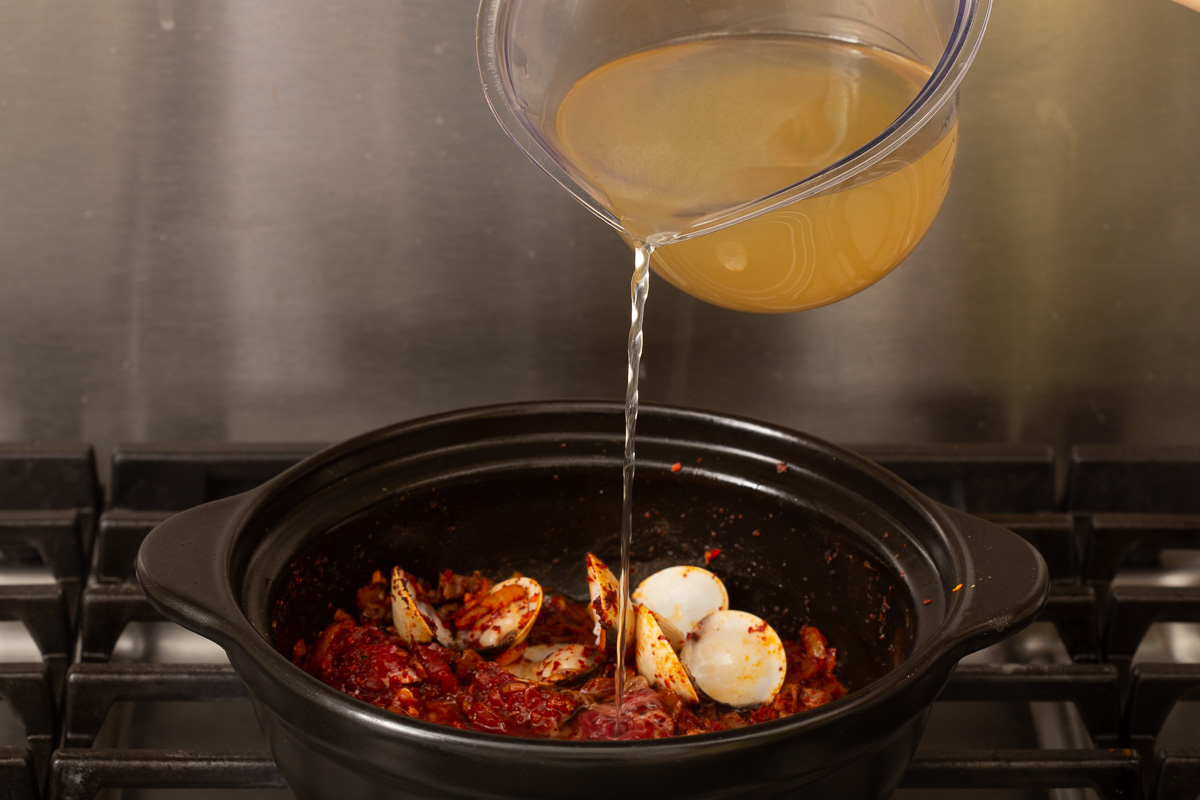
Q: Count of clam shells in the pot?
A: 7